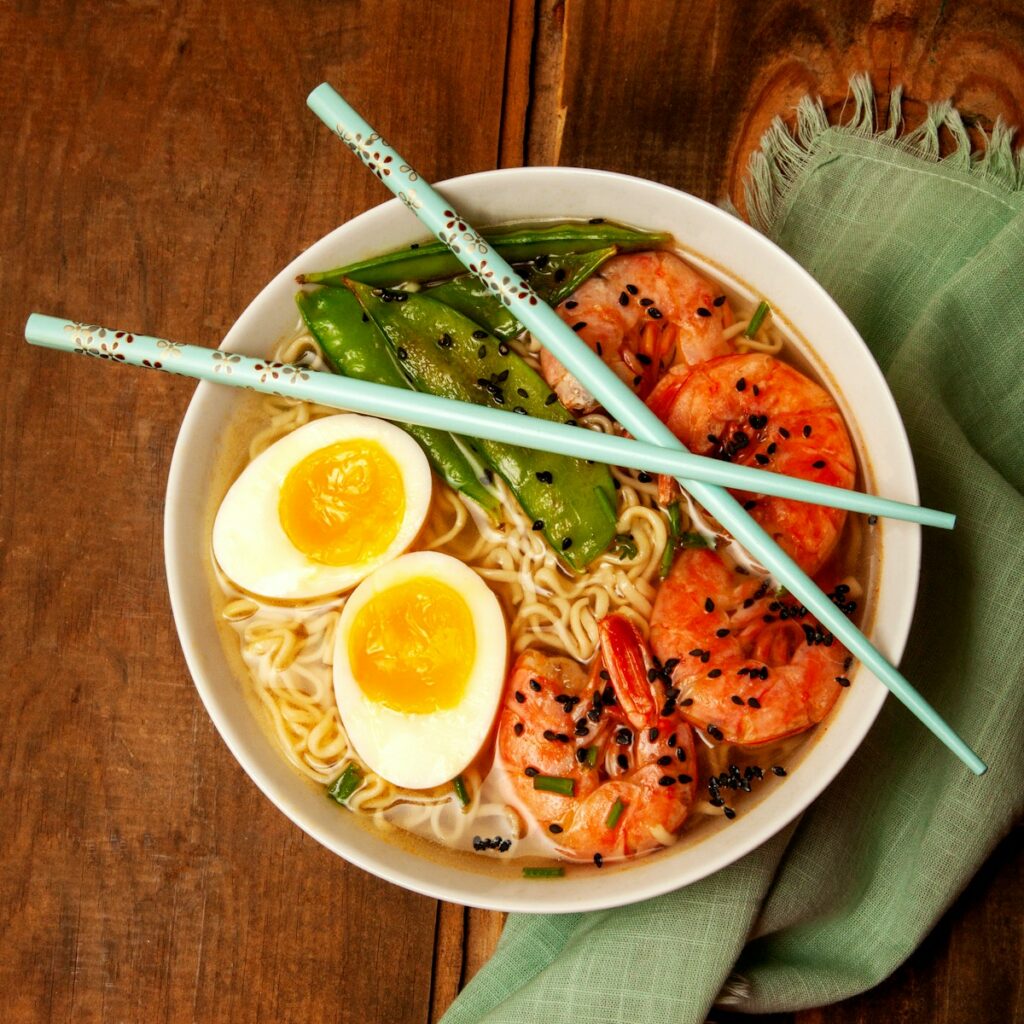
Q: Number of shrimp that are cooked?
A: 4